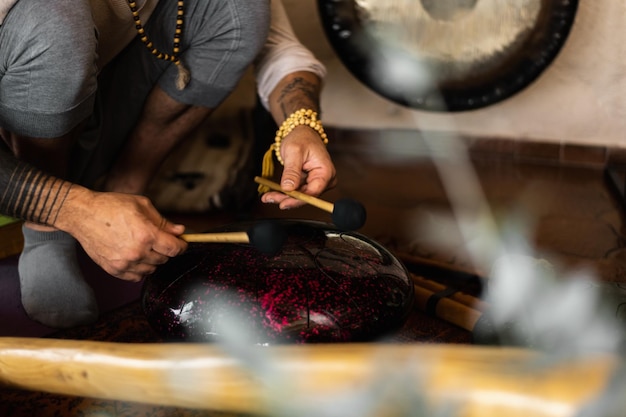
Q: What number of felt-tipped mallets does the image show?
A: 2